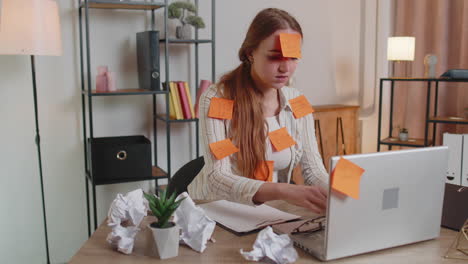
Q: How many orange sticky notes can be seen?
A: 7